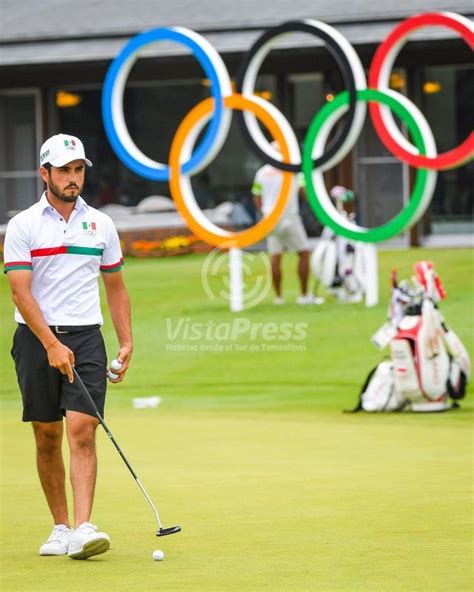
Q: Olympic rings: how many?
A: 5